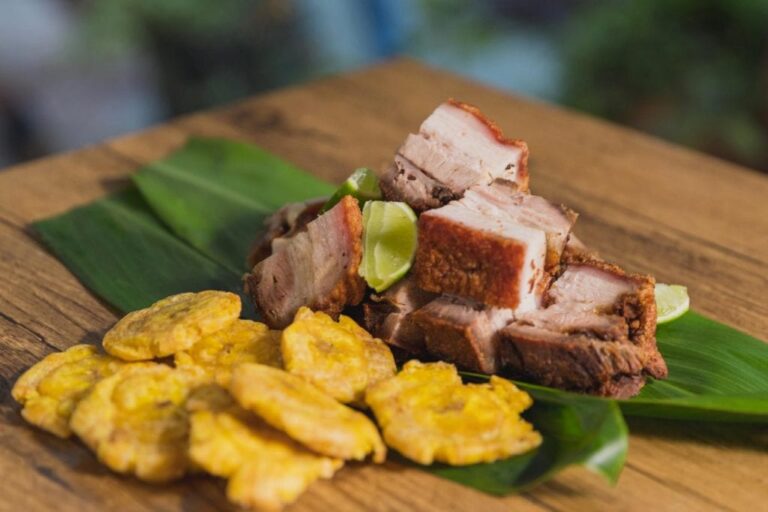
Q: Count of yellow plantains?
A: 8